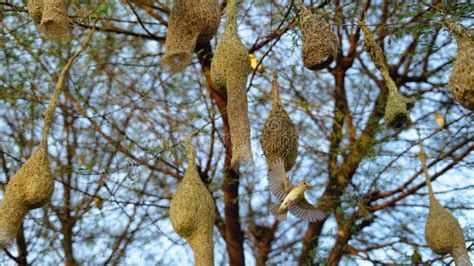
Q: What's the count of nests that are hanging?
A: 10